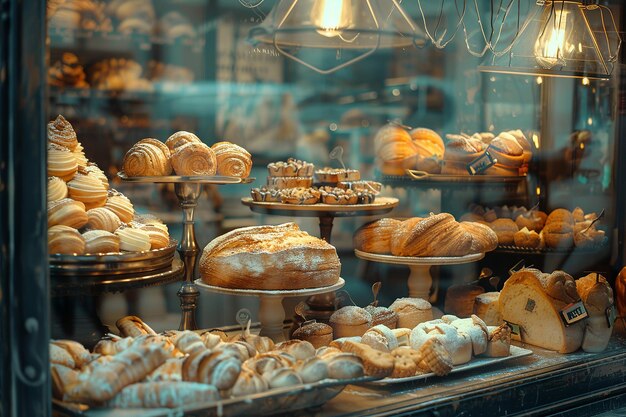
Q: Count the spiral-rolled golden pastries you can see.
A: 4